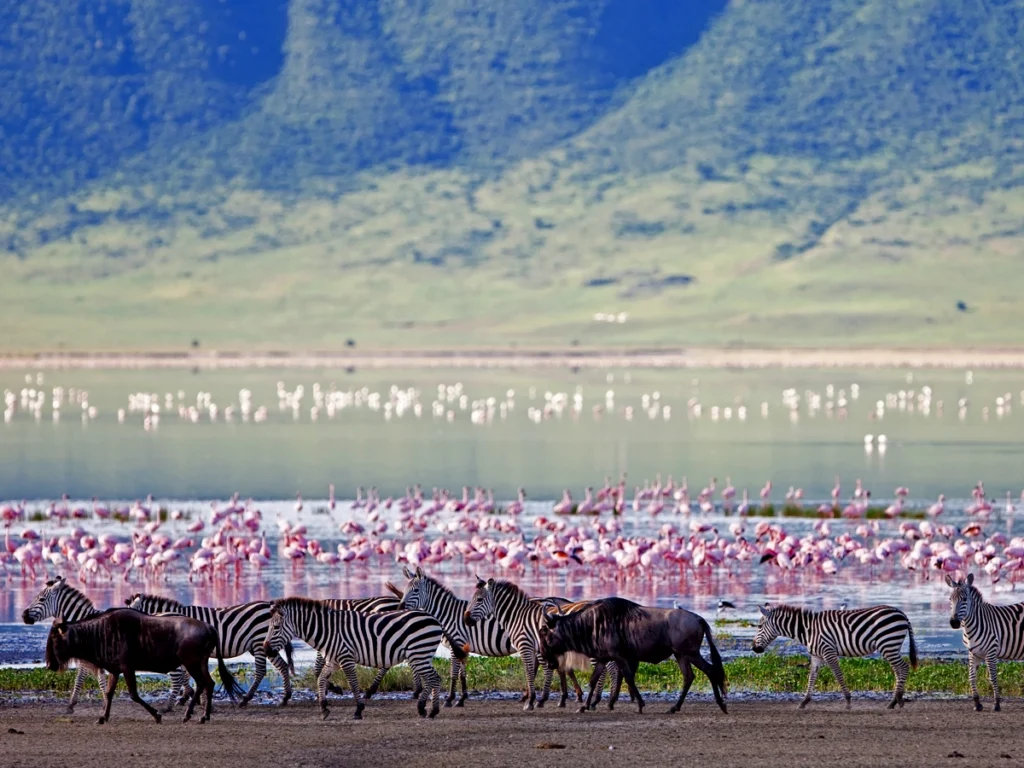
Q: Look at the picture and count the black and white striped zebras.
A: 8